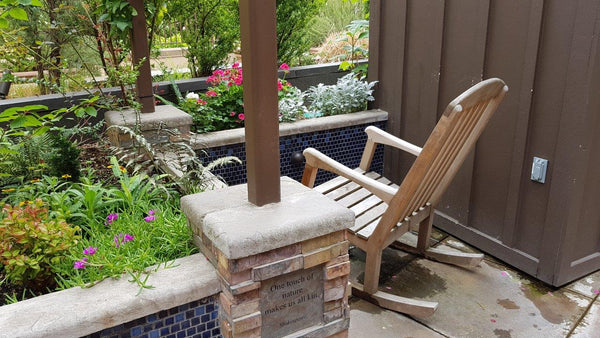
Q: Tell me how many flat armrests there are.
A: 2